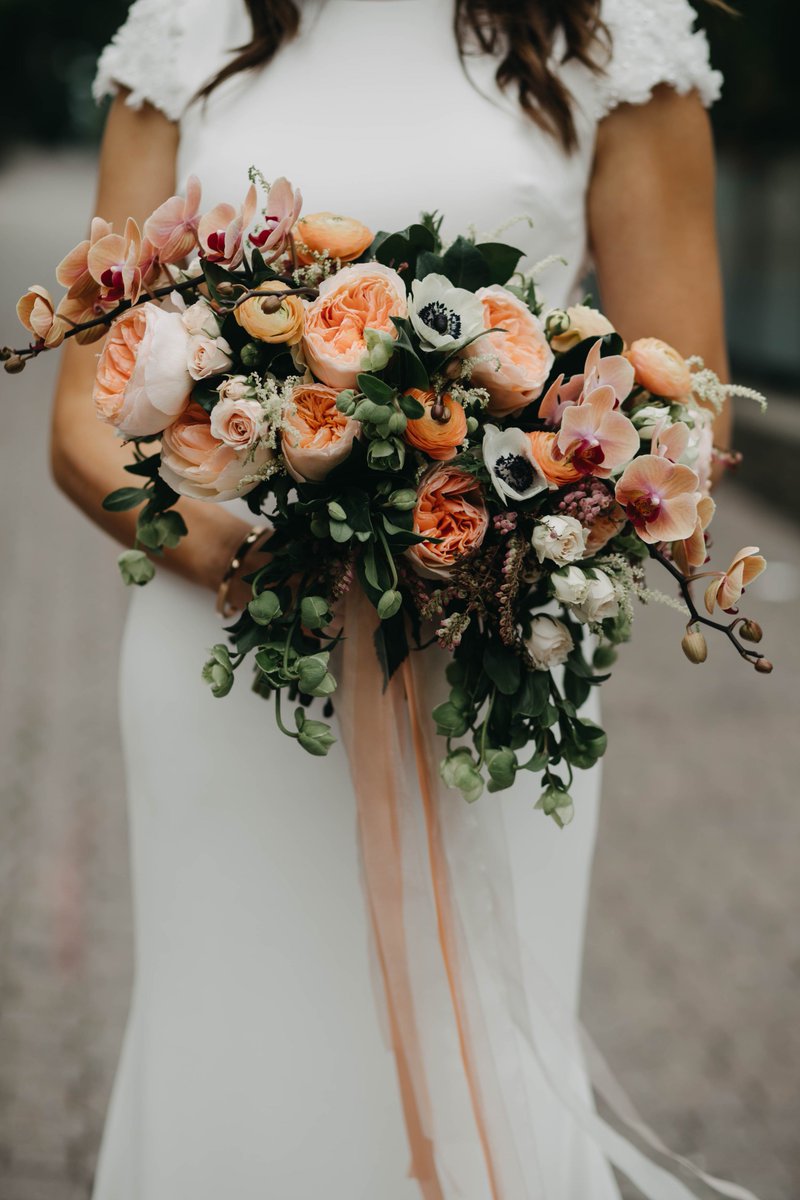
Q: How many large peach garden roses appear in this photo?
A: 6